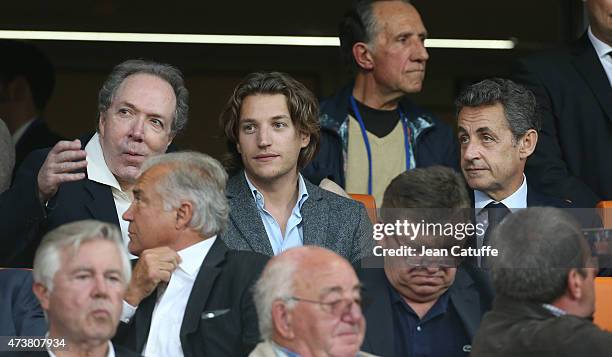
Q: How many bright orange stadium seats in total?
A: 3